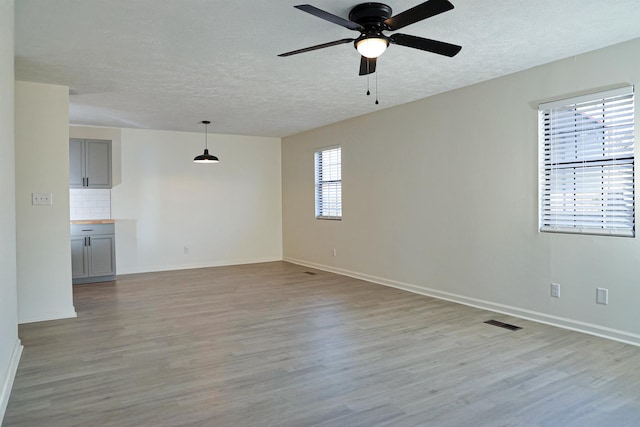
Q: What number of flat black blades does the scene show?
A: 5